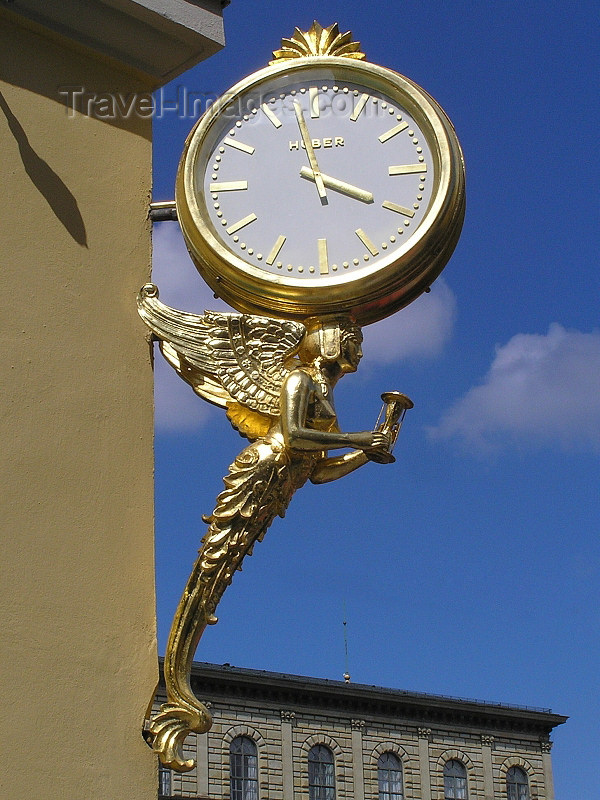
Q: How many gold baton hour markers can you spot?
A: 12